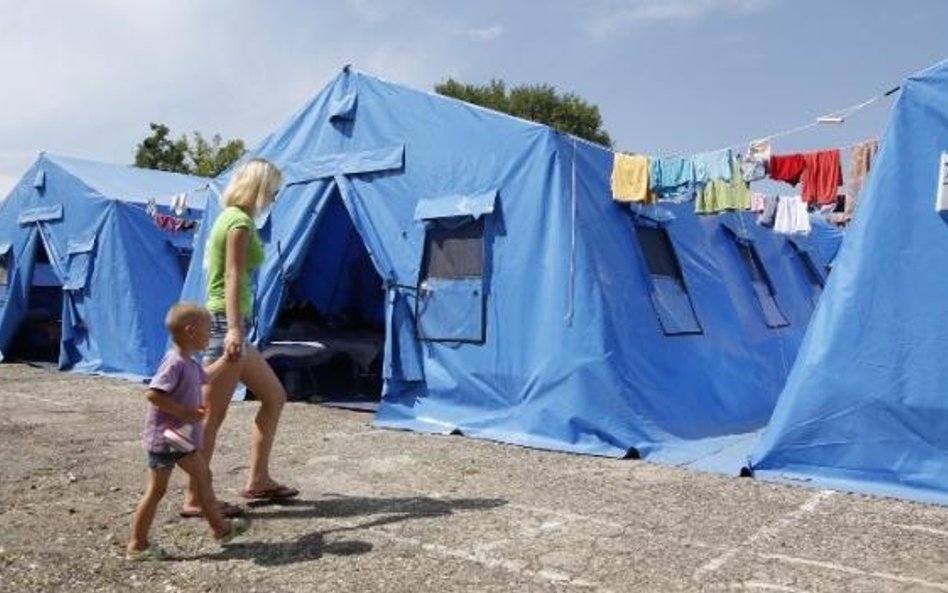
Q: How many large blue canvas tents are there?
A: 3